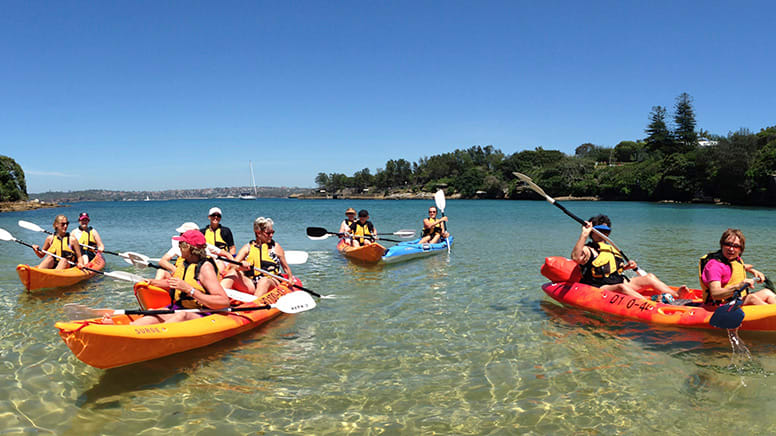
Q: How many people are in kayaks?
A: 11